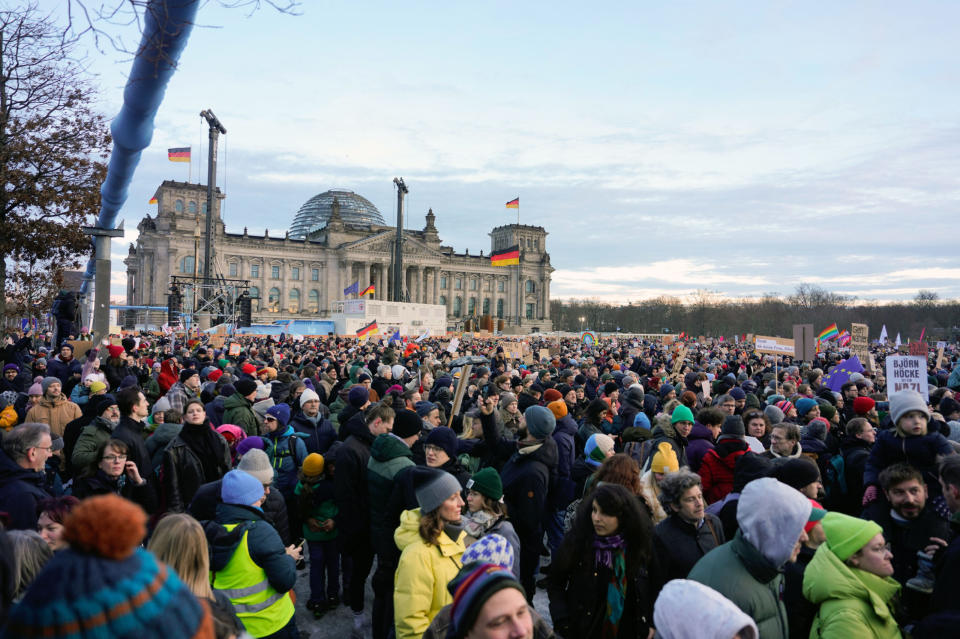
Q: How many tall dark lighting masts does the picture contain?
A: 2